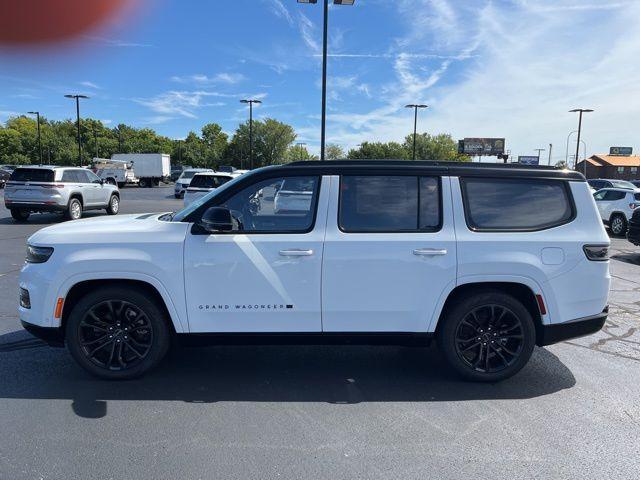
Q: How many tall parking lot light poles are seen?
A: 6